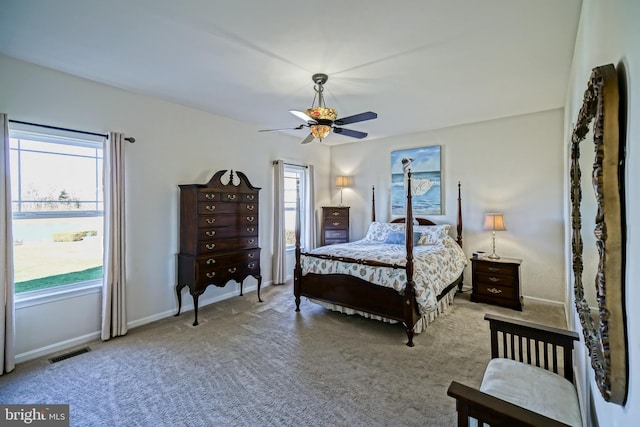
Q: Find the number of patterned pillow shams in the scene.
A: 2